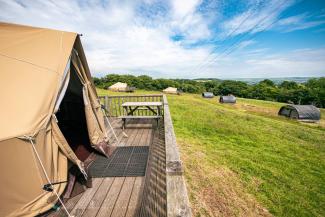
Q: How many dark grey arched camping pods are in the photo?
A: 3